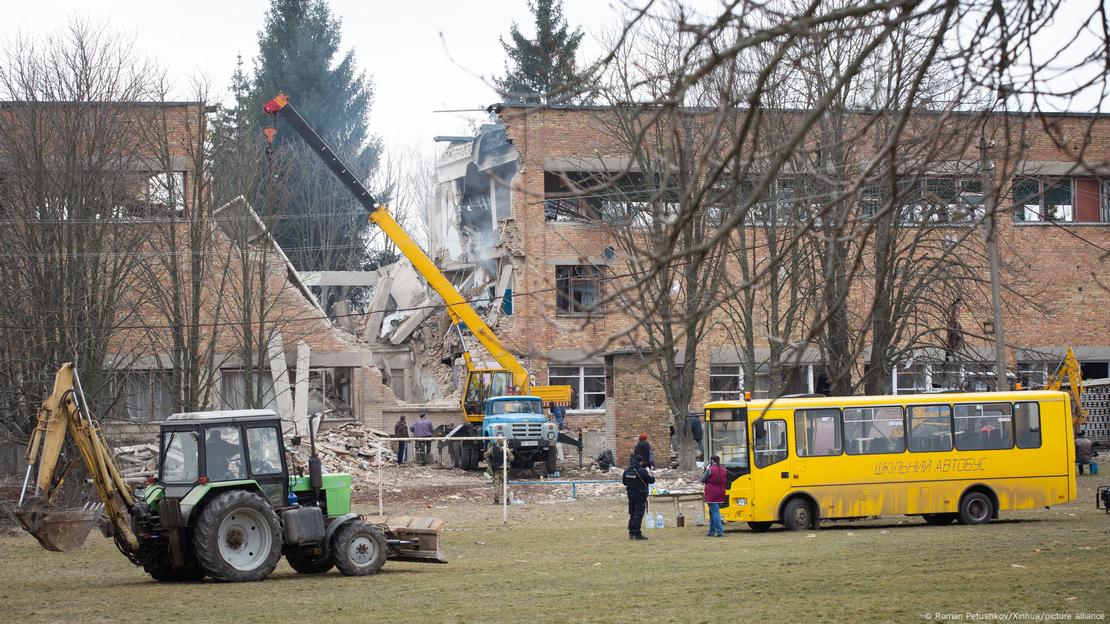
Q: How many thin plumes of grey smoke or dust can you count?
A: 1